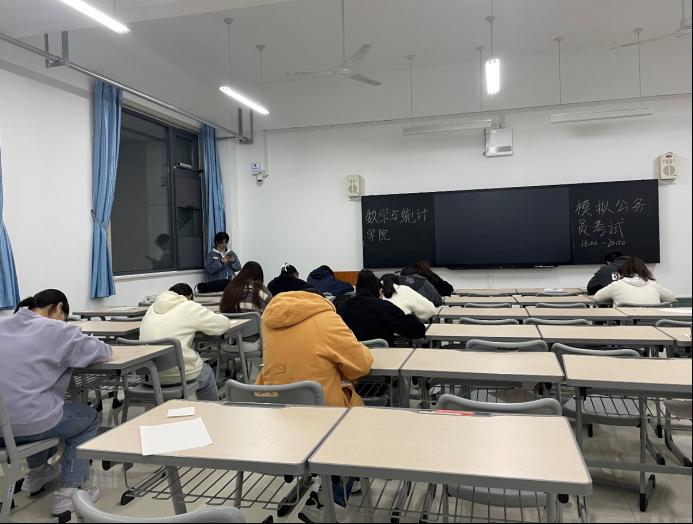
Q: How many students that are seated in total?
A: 12